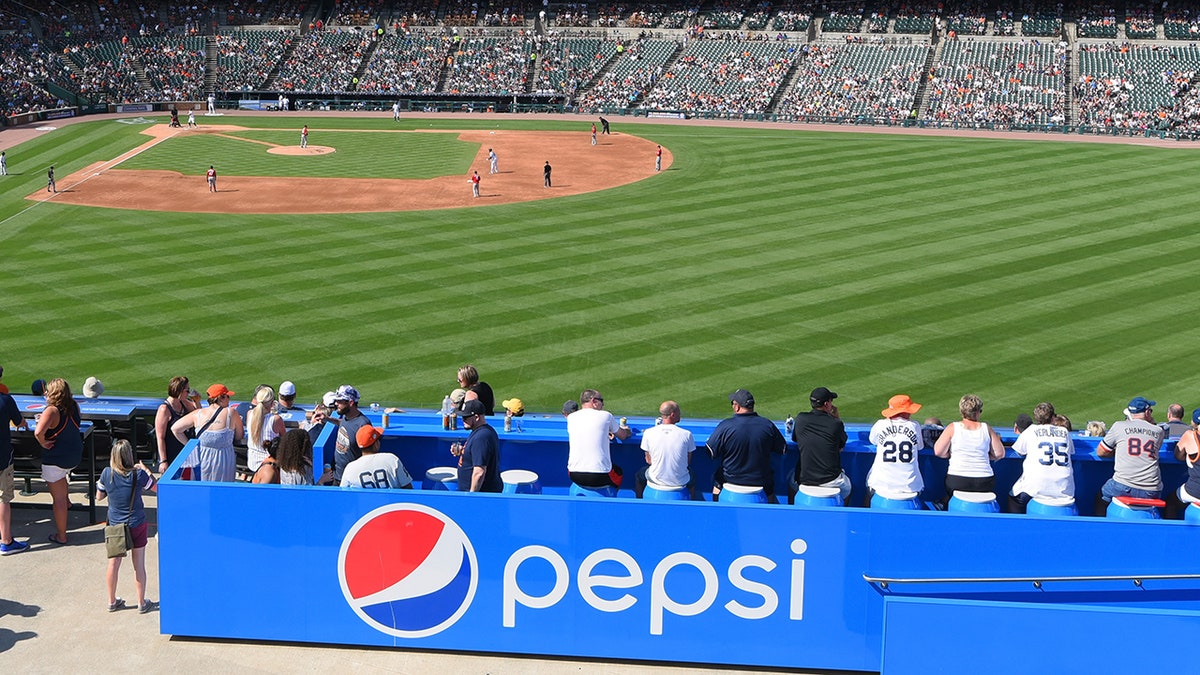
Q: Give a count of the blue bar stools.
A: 11